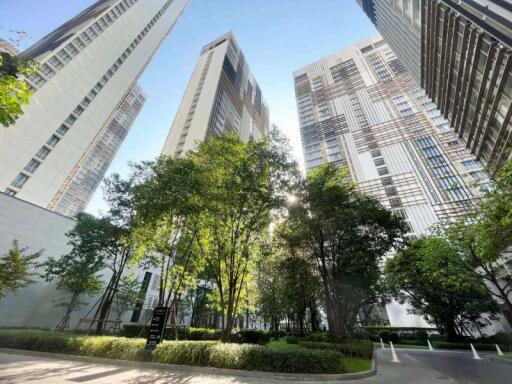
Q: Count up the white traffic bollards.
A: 5